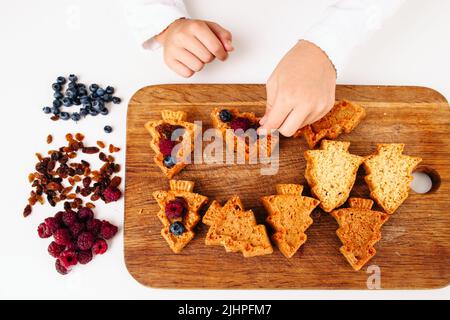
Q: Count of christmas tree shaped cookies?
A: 9